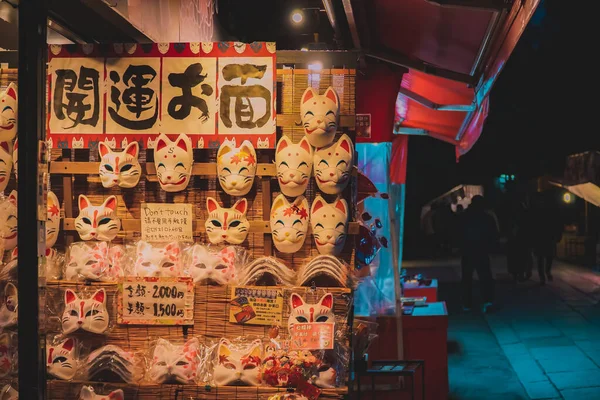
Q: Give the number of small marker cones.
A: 0